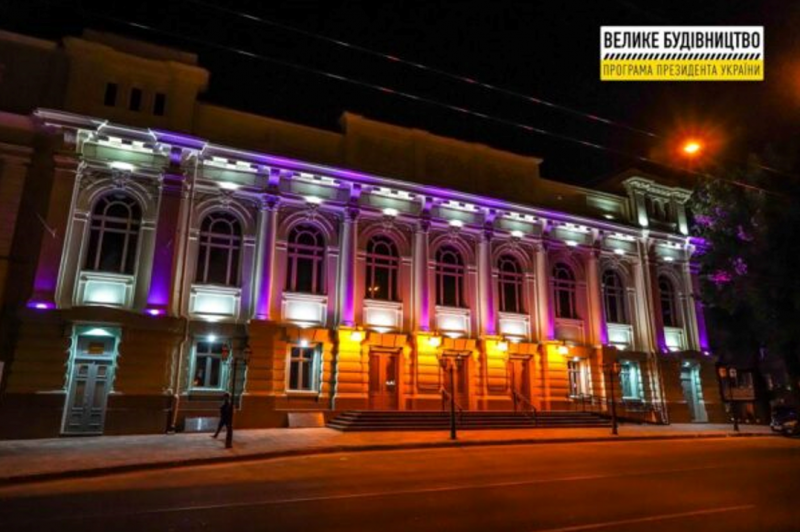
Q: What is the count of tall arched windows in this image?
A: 9